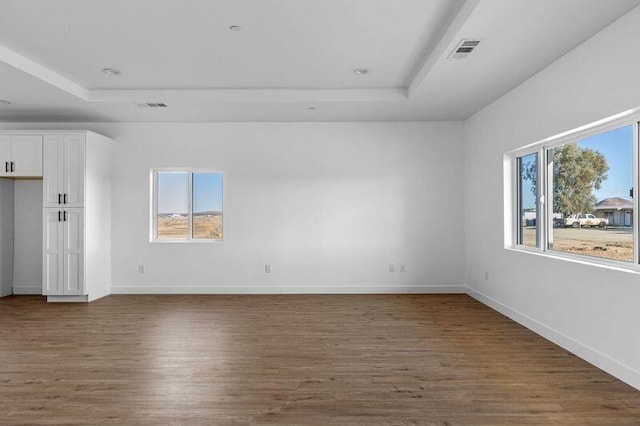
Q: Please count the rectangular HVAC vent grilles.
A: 2